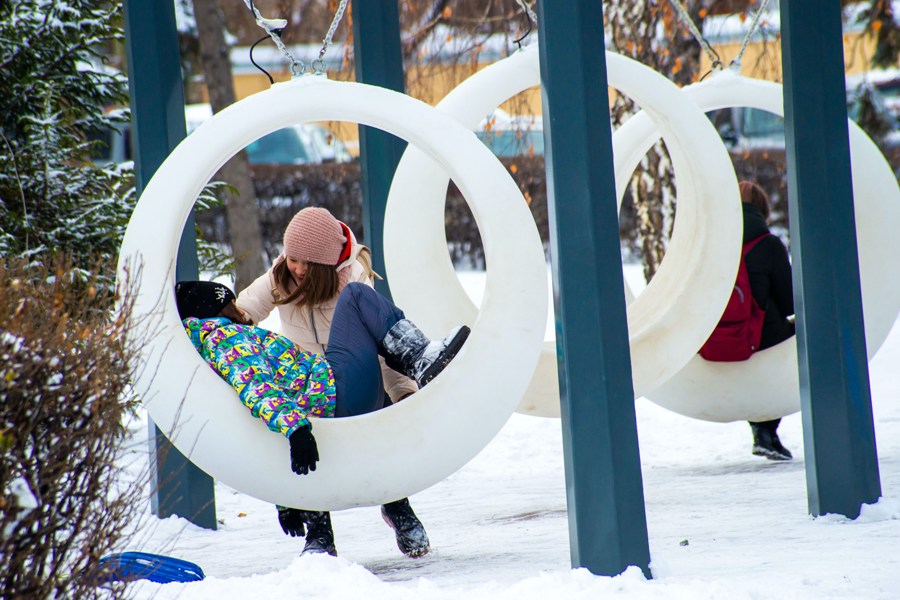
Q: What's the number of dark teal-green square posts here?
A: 4